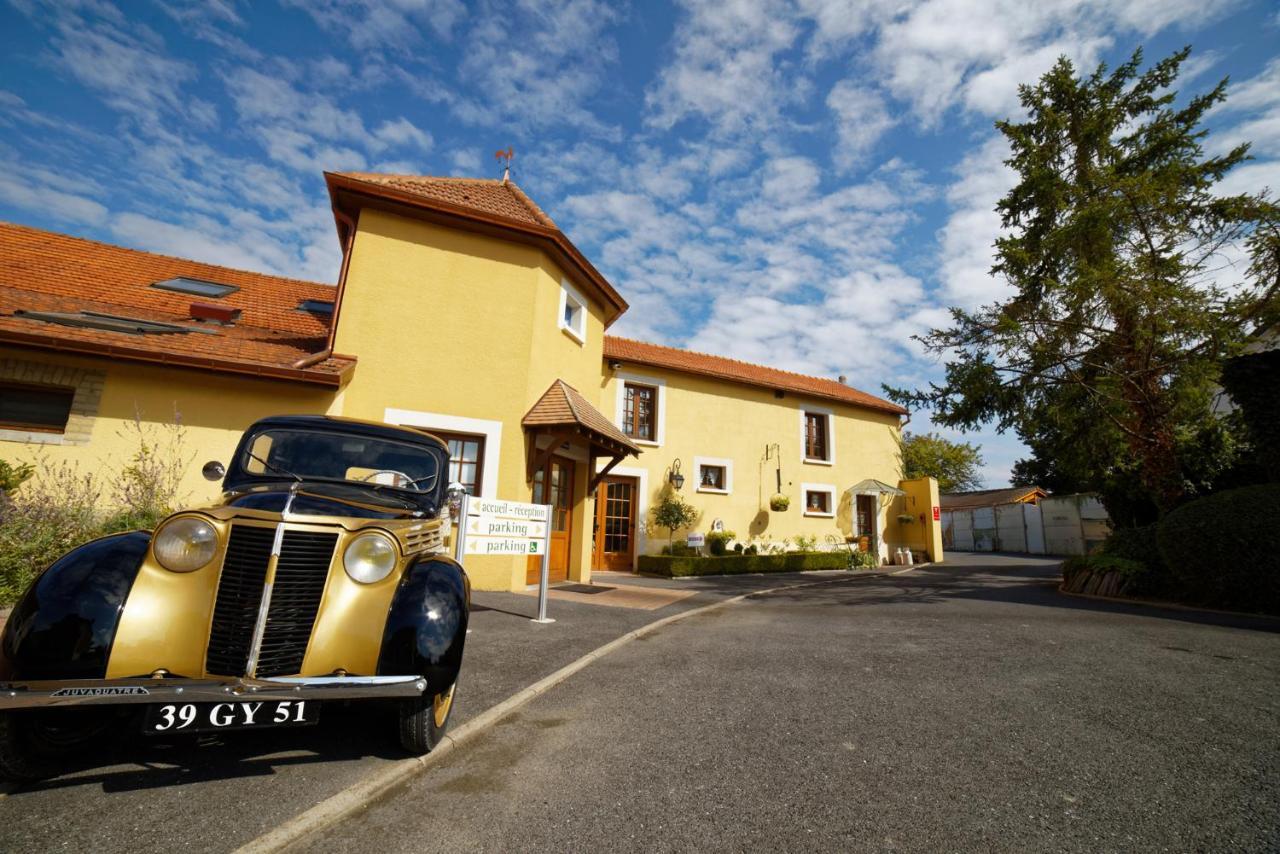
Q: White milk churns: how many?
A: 2